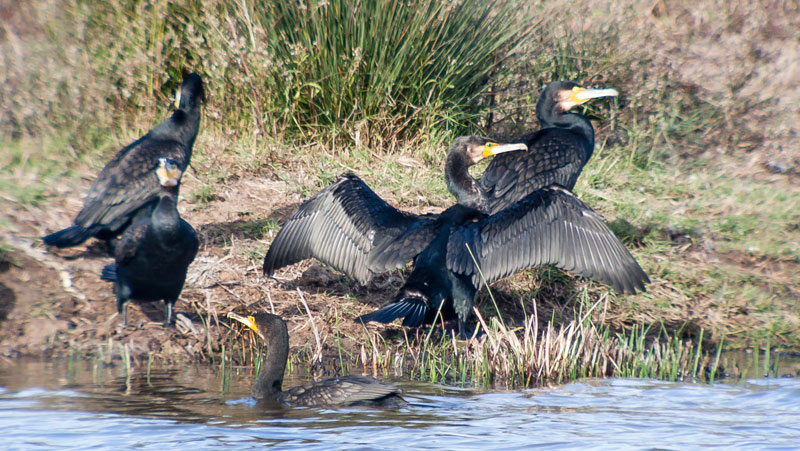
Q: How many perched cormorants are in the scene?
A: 4